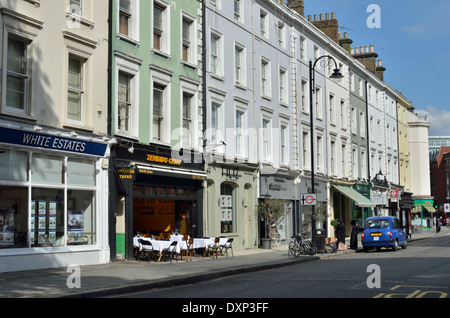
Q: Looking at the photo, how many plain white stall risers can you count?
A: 1